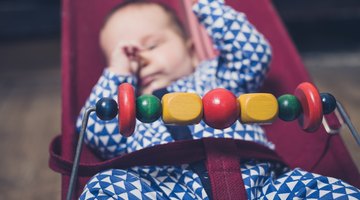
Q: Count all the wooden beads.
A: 9